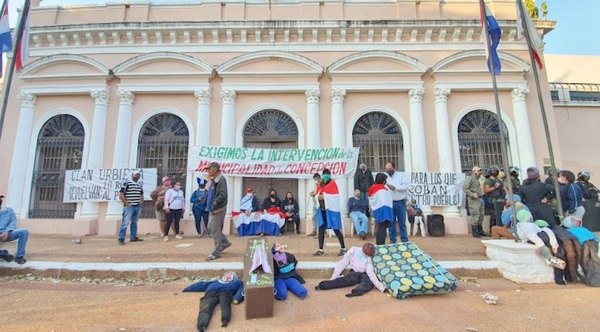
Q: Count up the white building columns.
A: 10